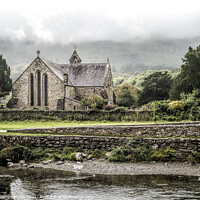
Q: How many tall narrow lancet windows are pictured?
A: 3